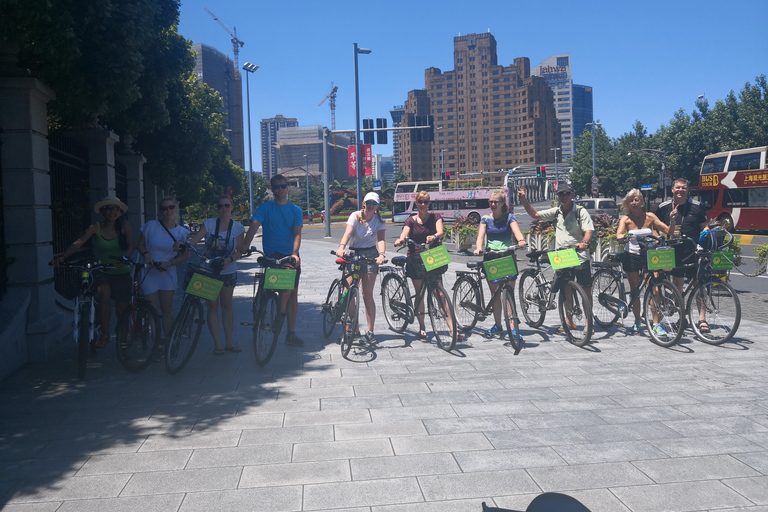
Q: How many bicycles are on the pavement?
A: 10